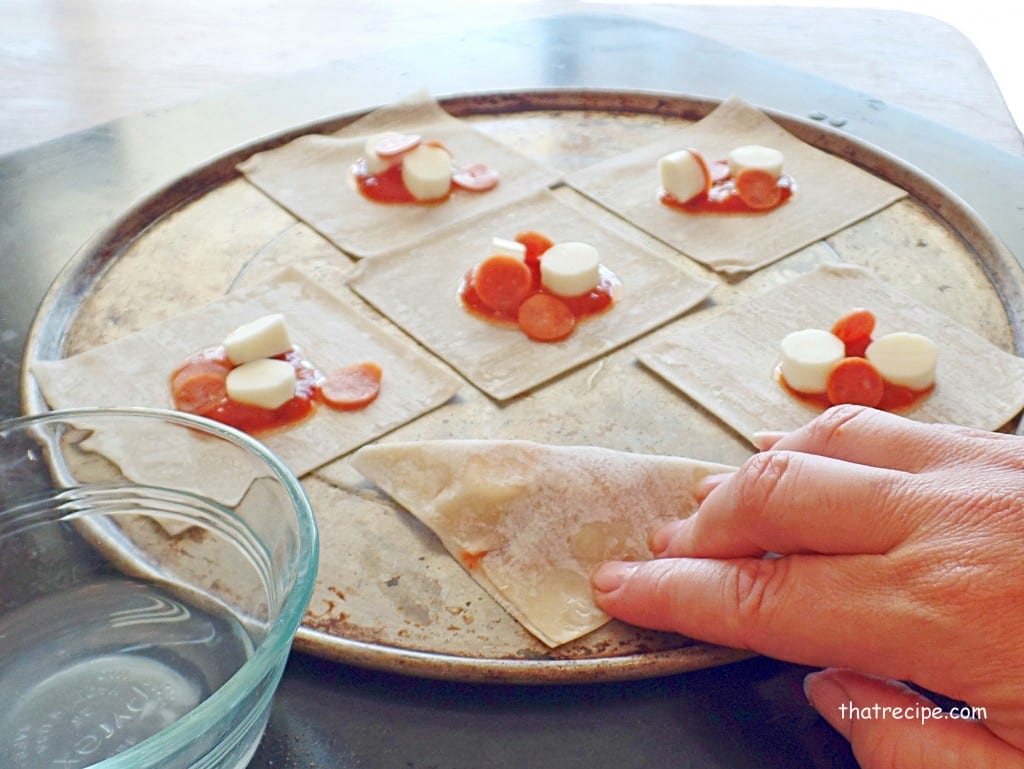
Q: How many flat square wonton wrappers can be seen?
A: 5